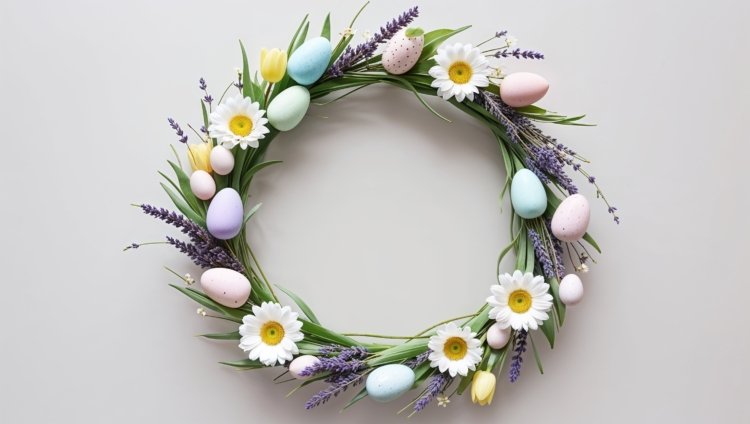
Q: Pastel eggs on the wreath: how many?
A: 14